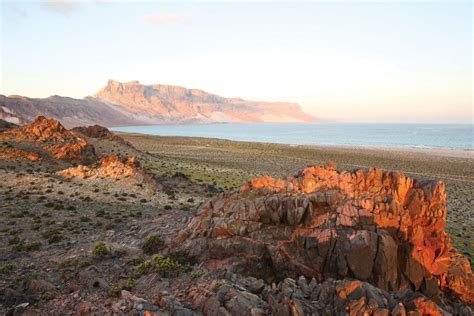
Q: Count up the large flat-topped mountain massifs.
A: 1